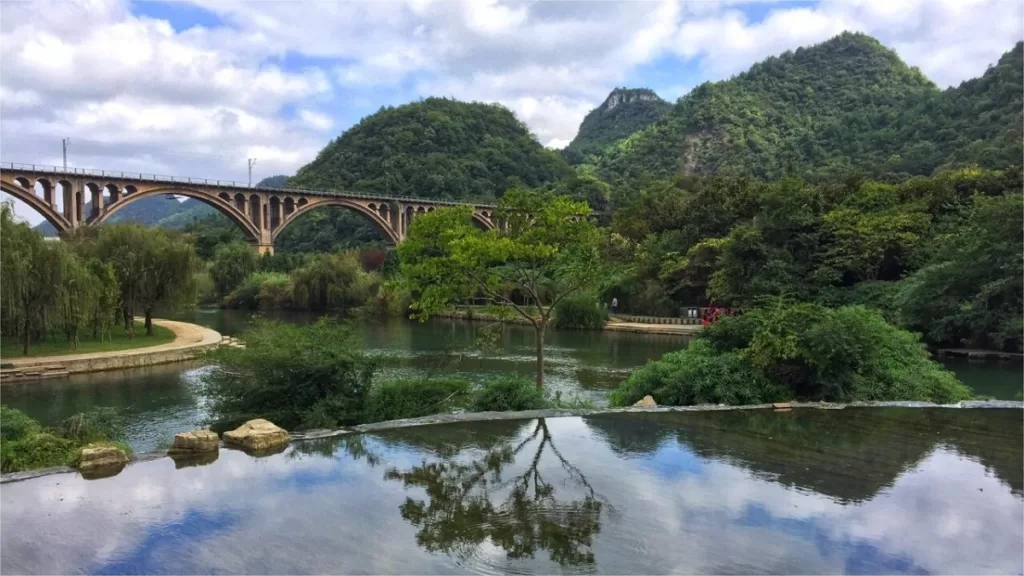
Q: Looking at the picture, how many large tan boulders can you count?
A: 3